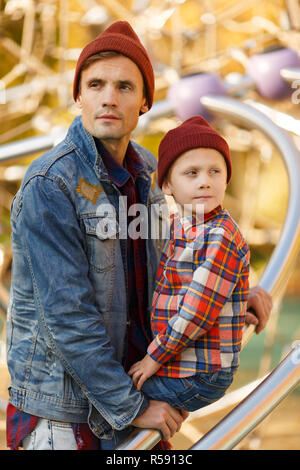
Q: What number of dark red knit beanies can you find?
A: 2